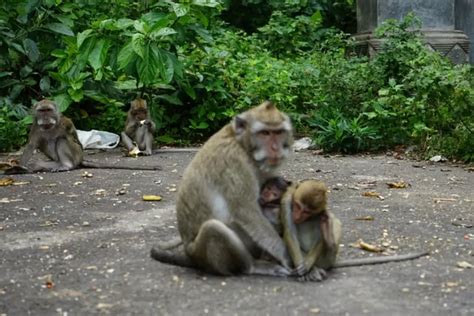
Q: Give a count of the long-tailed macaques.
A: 5